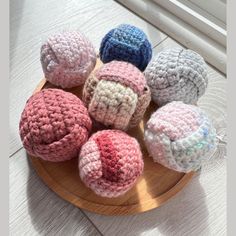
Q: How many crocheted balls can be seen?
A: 7